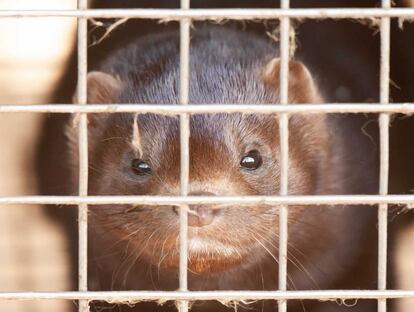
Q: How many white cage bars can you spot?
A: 8